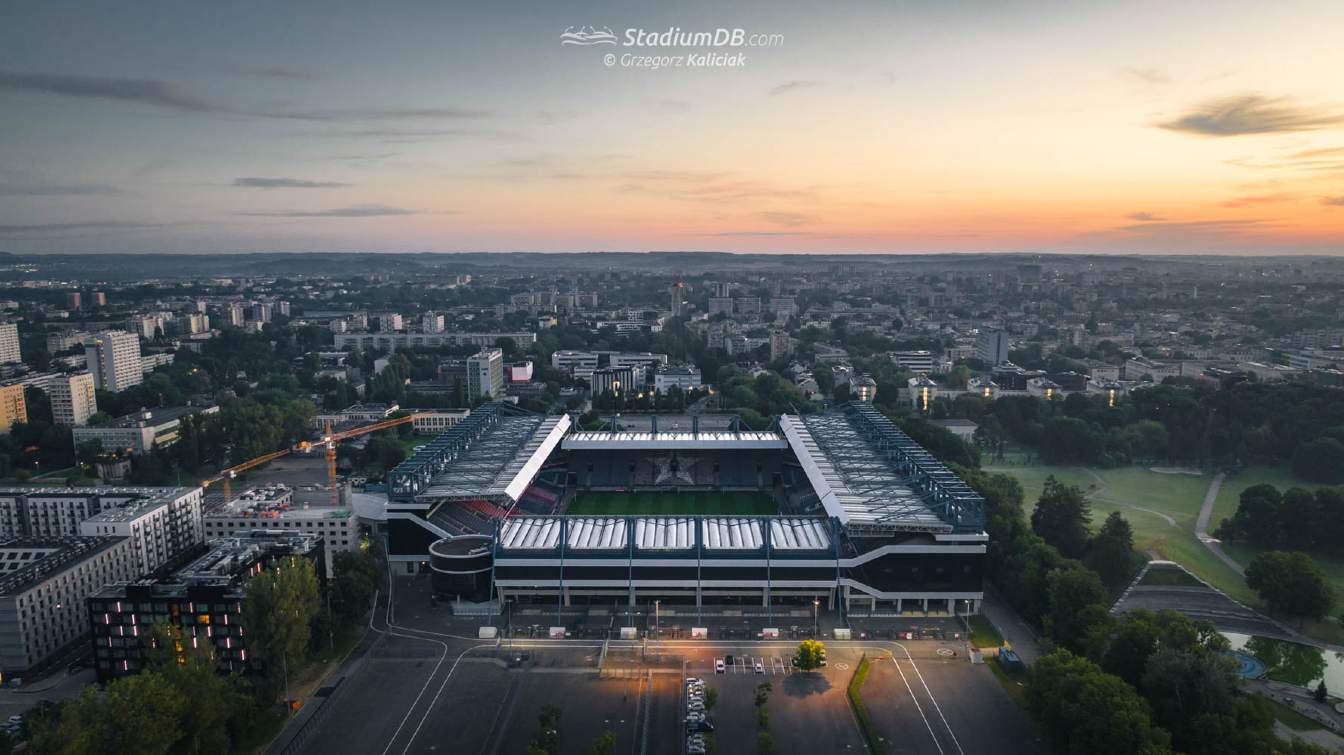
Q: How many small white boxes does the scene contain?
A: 6